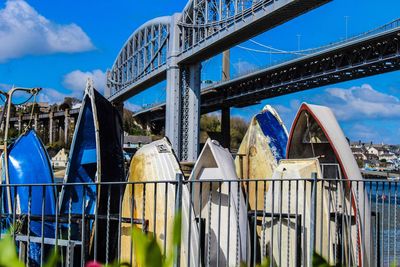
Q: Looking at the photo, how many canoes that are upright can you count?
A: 7